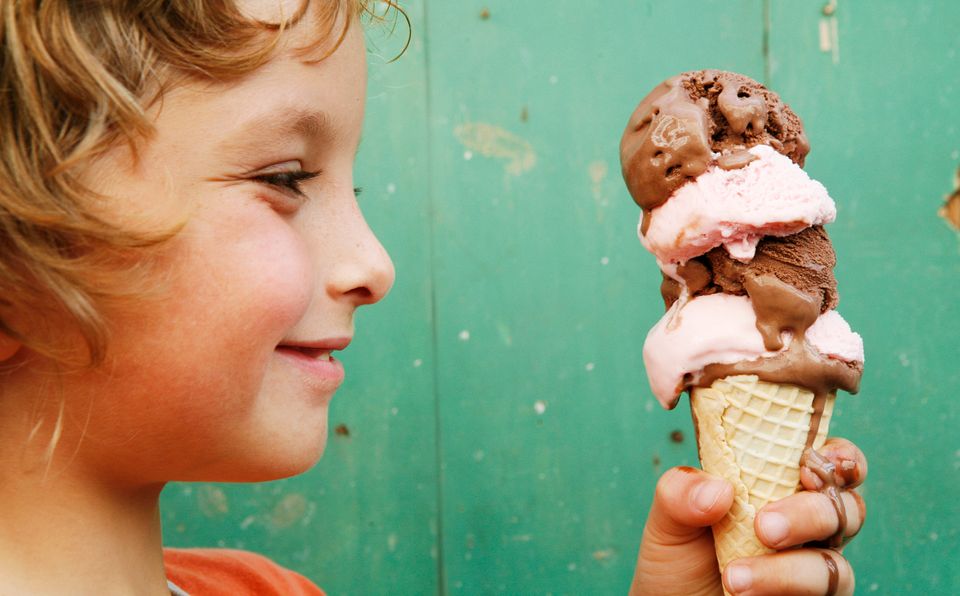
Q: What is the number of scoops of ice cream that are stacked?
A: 4